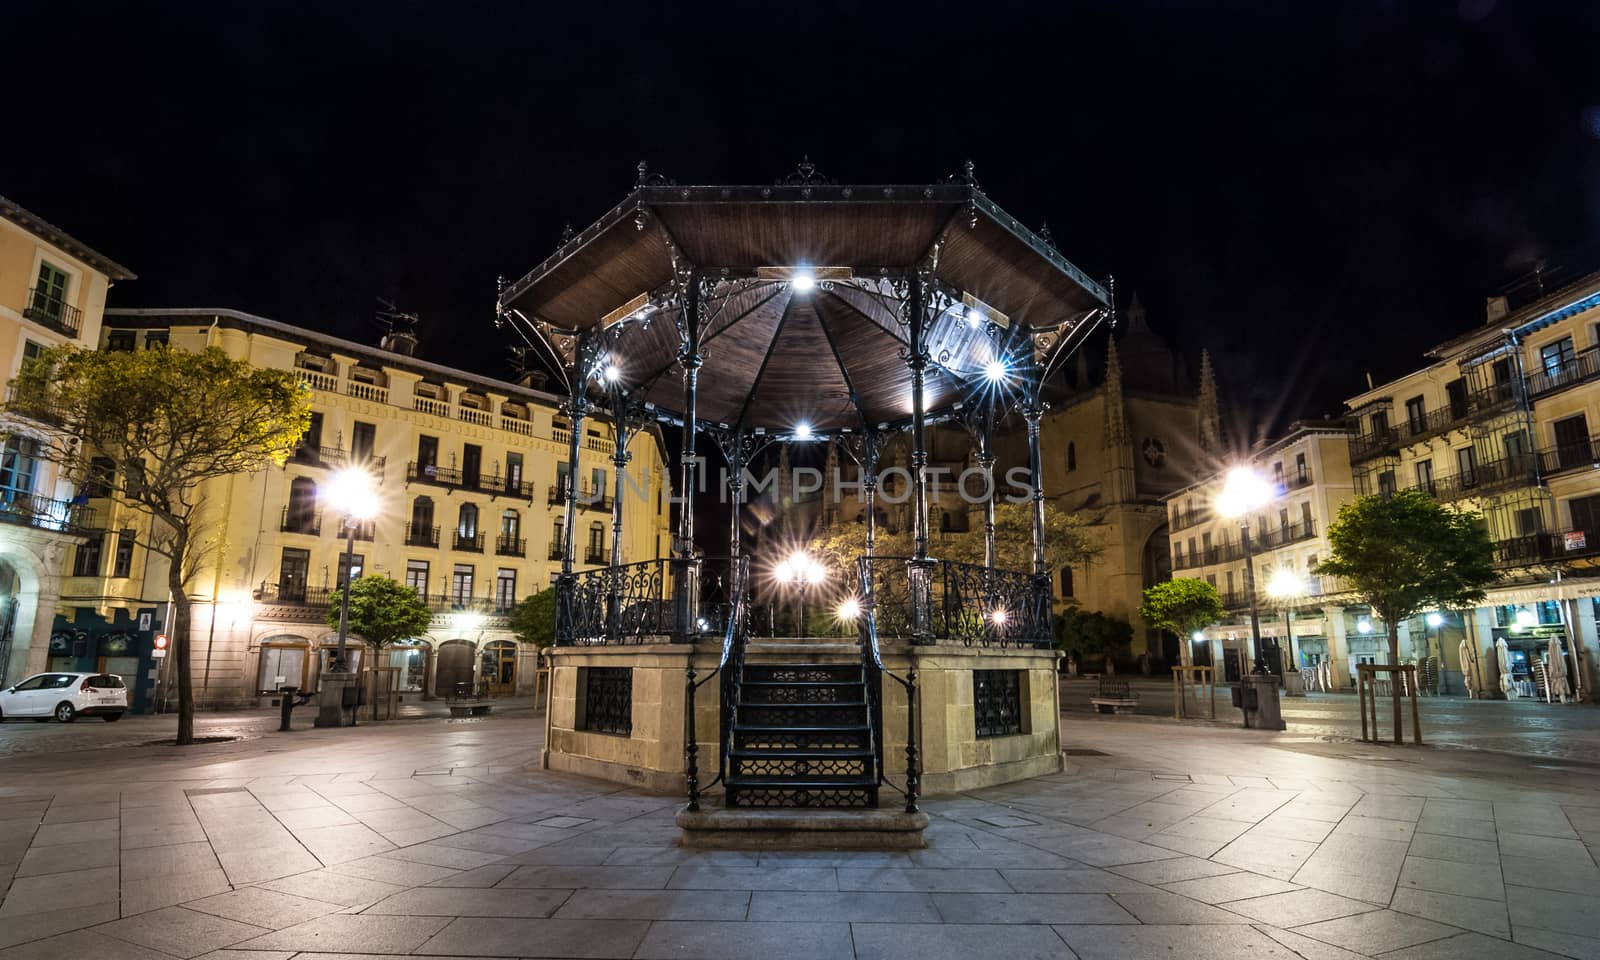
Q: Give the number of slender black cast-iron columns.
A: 8